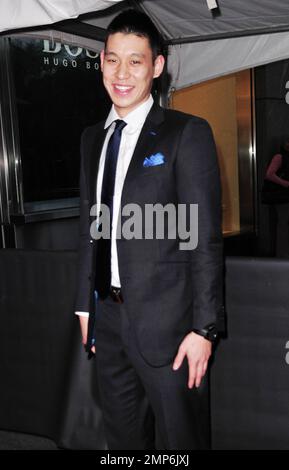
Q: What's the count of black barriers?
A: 2